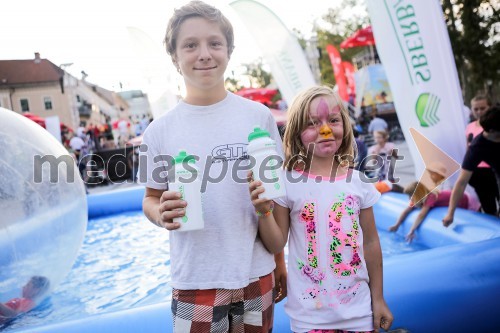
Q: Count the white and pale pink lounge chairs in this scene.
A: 0